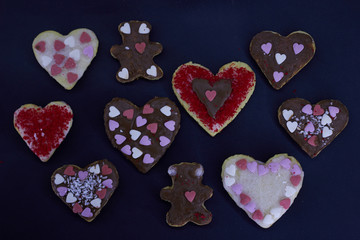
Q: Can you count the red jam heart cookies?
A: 2